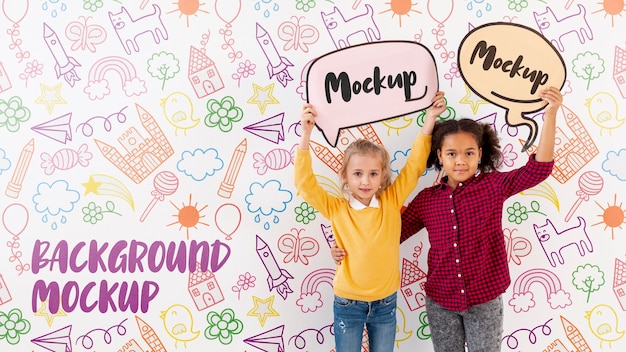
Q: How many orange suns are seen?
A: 5